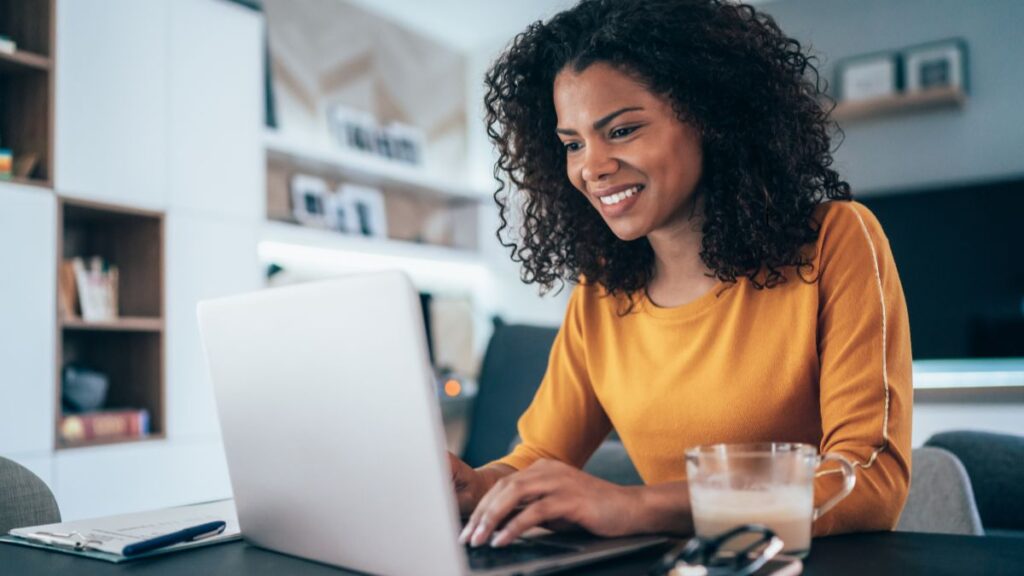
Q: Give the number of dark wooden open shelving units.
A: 2